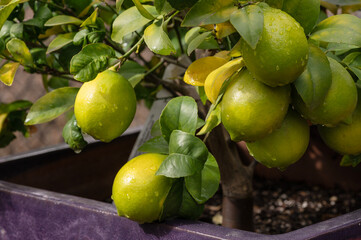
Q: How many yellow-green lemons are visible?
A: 7